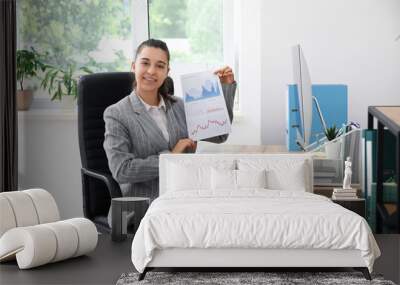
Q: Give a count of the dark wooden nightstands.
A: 2